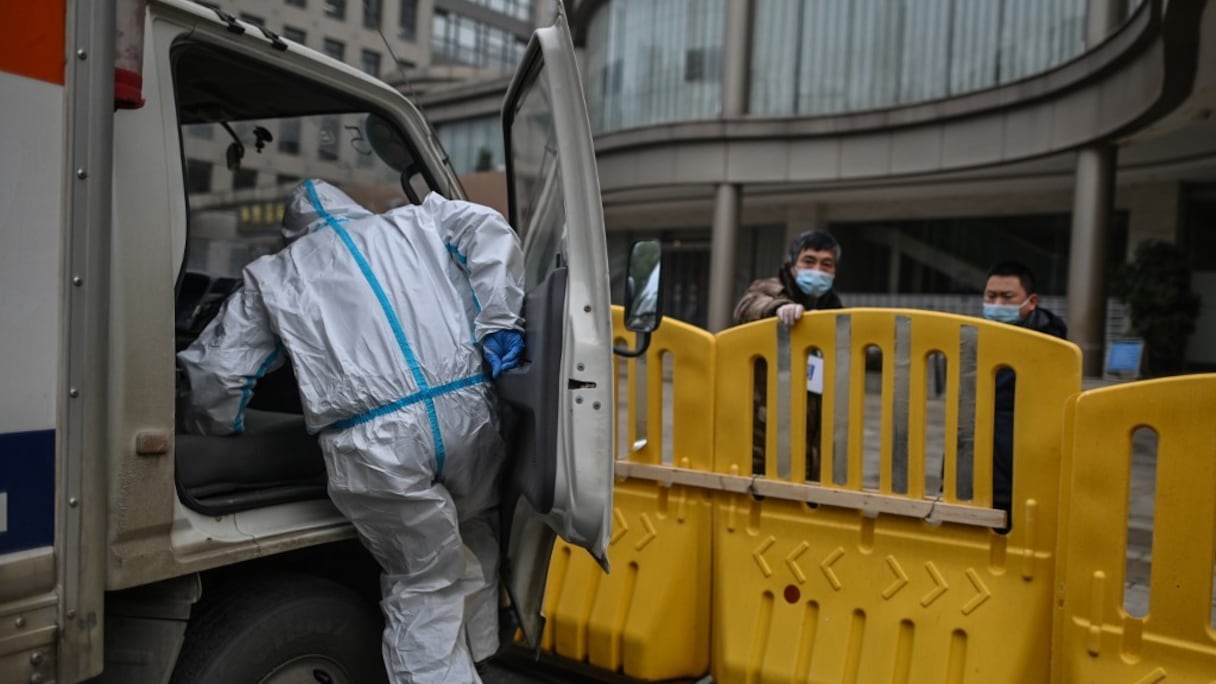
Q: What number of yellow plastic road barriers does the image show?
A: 3